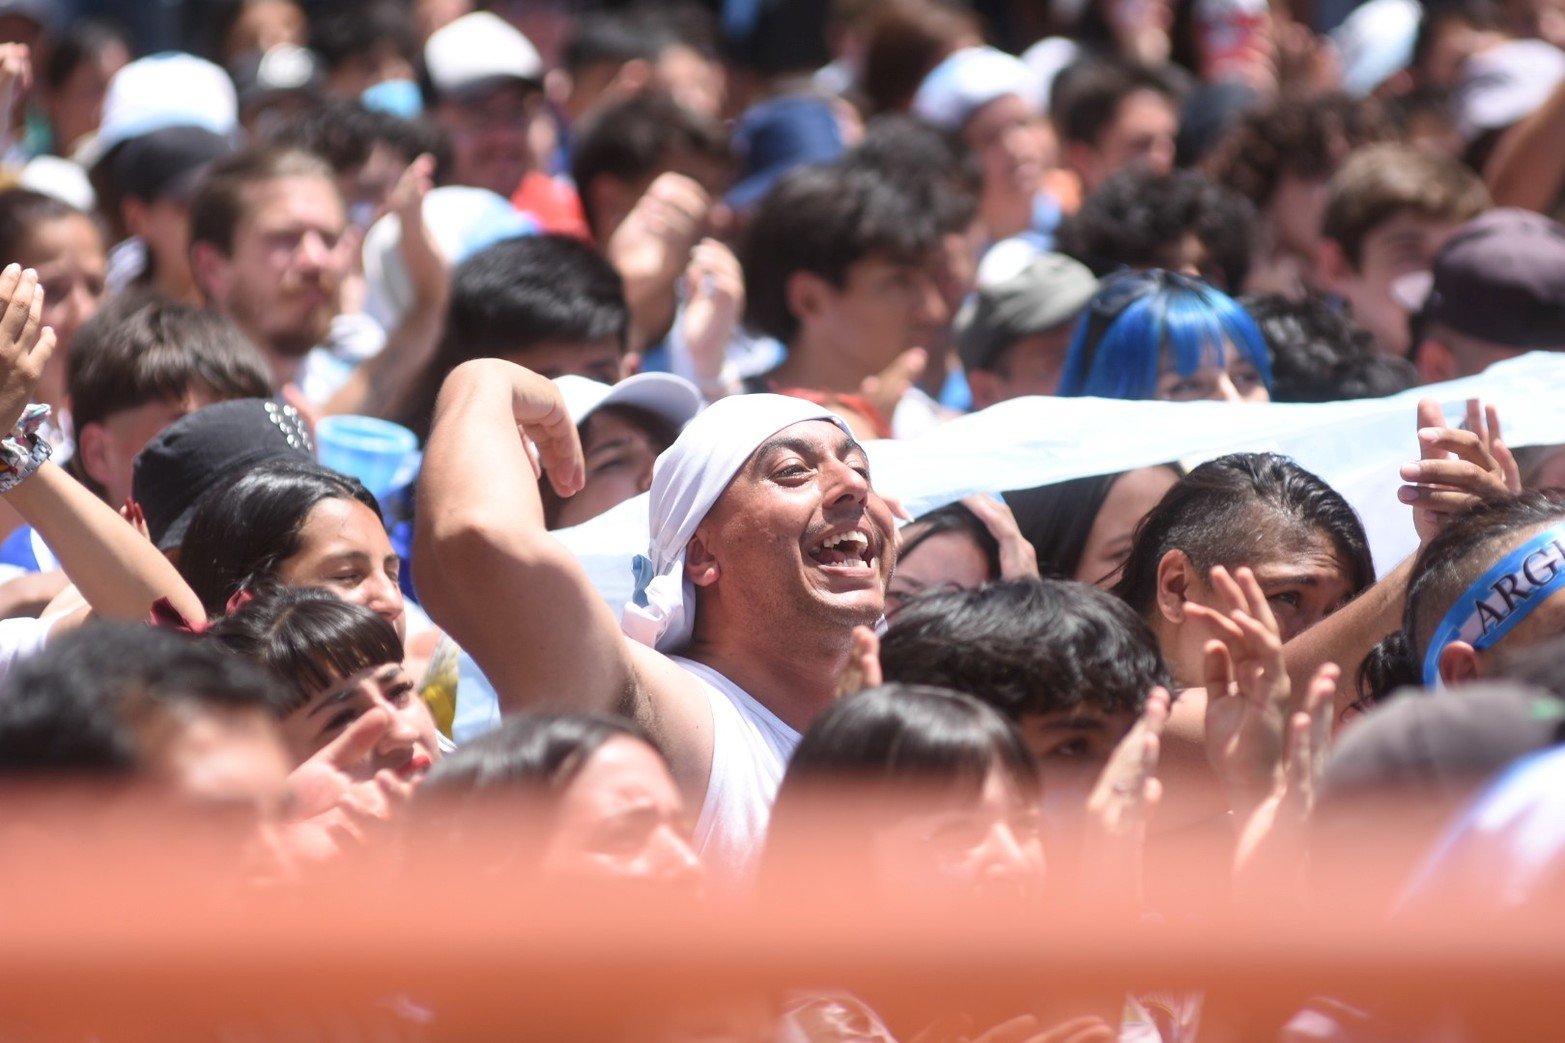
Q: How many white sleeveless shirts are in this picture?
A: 1